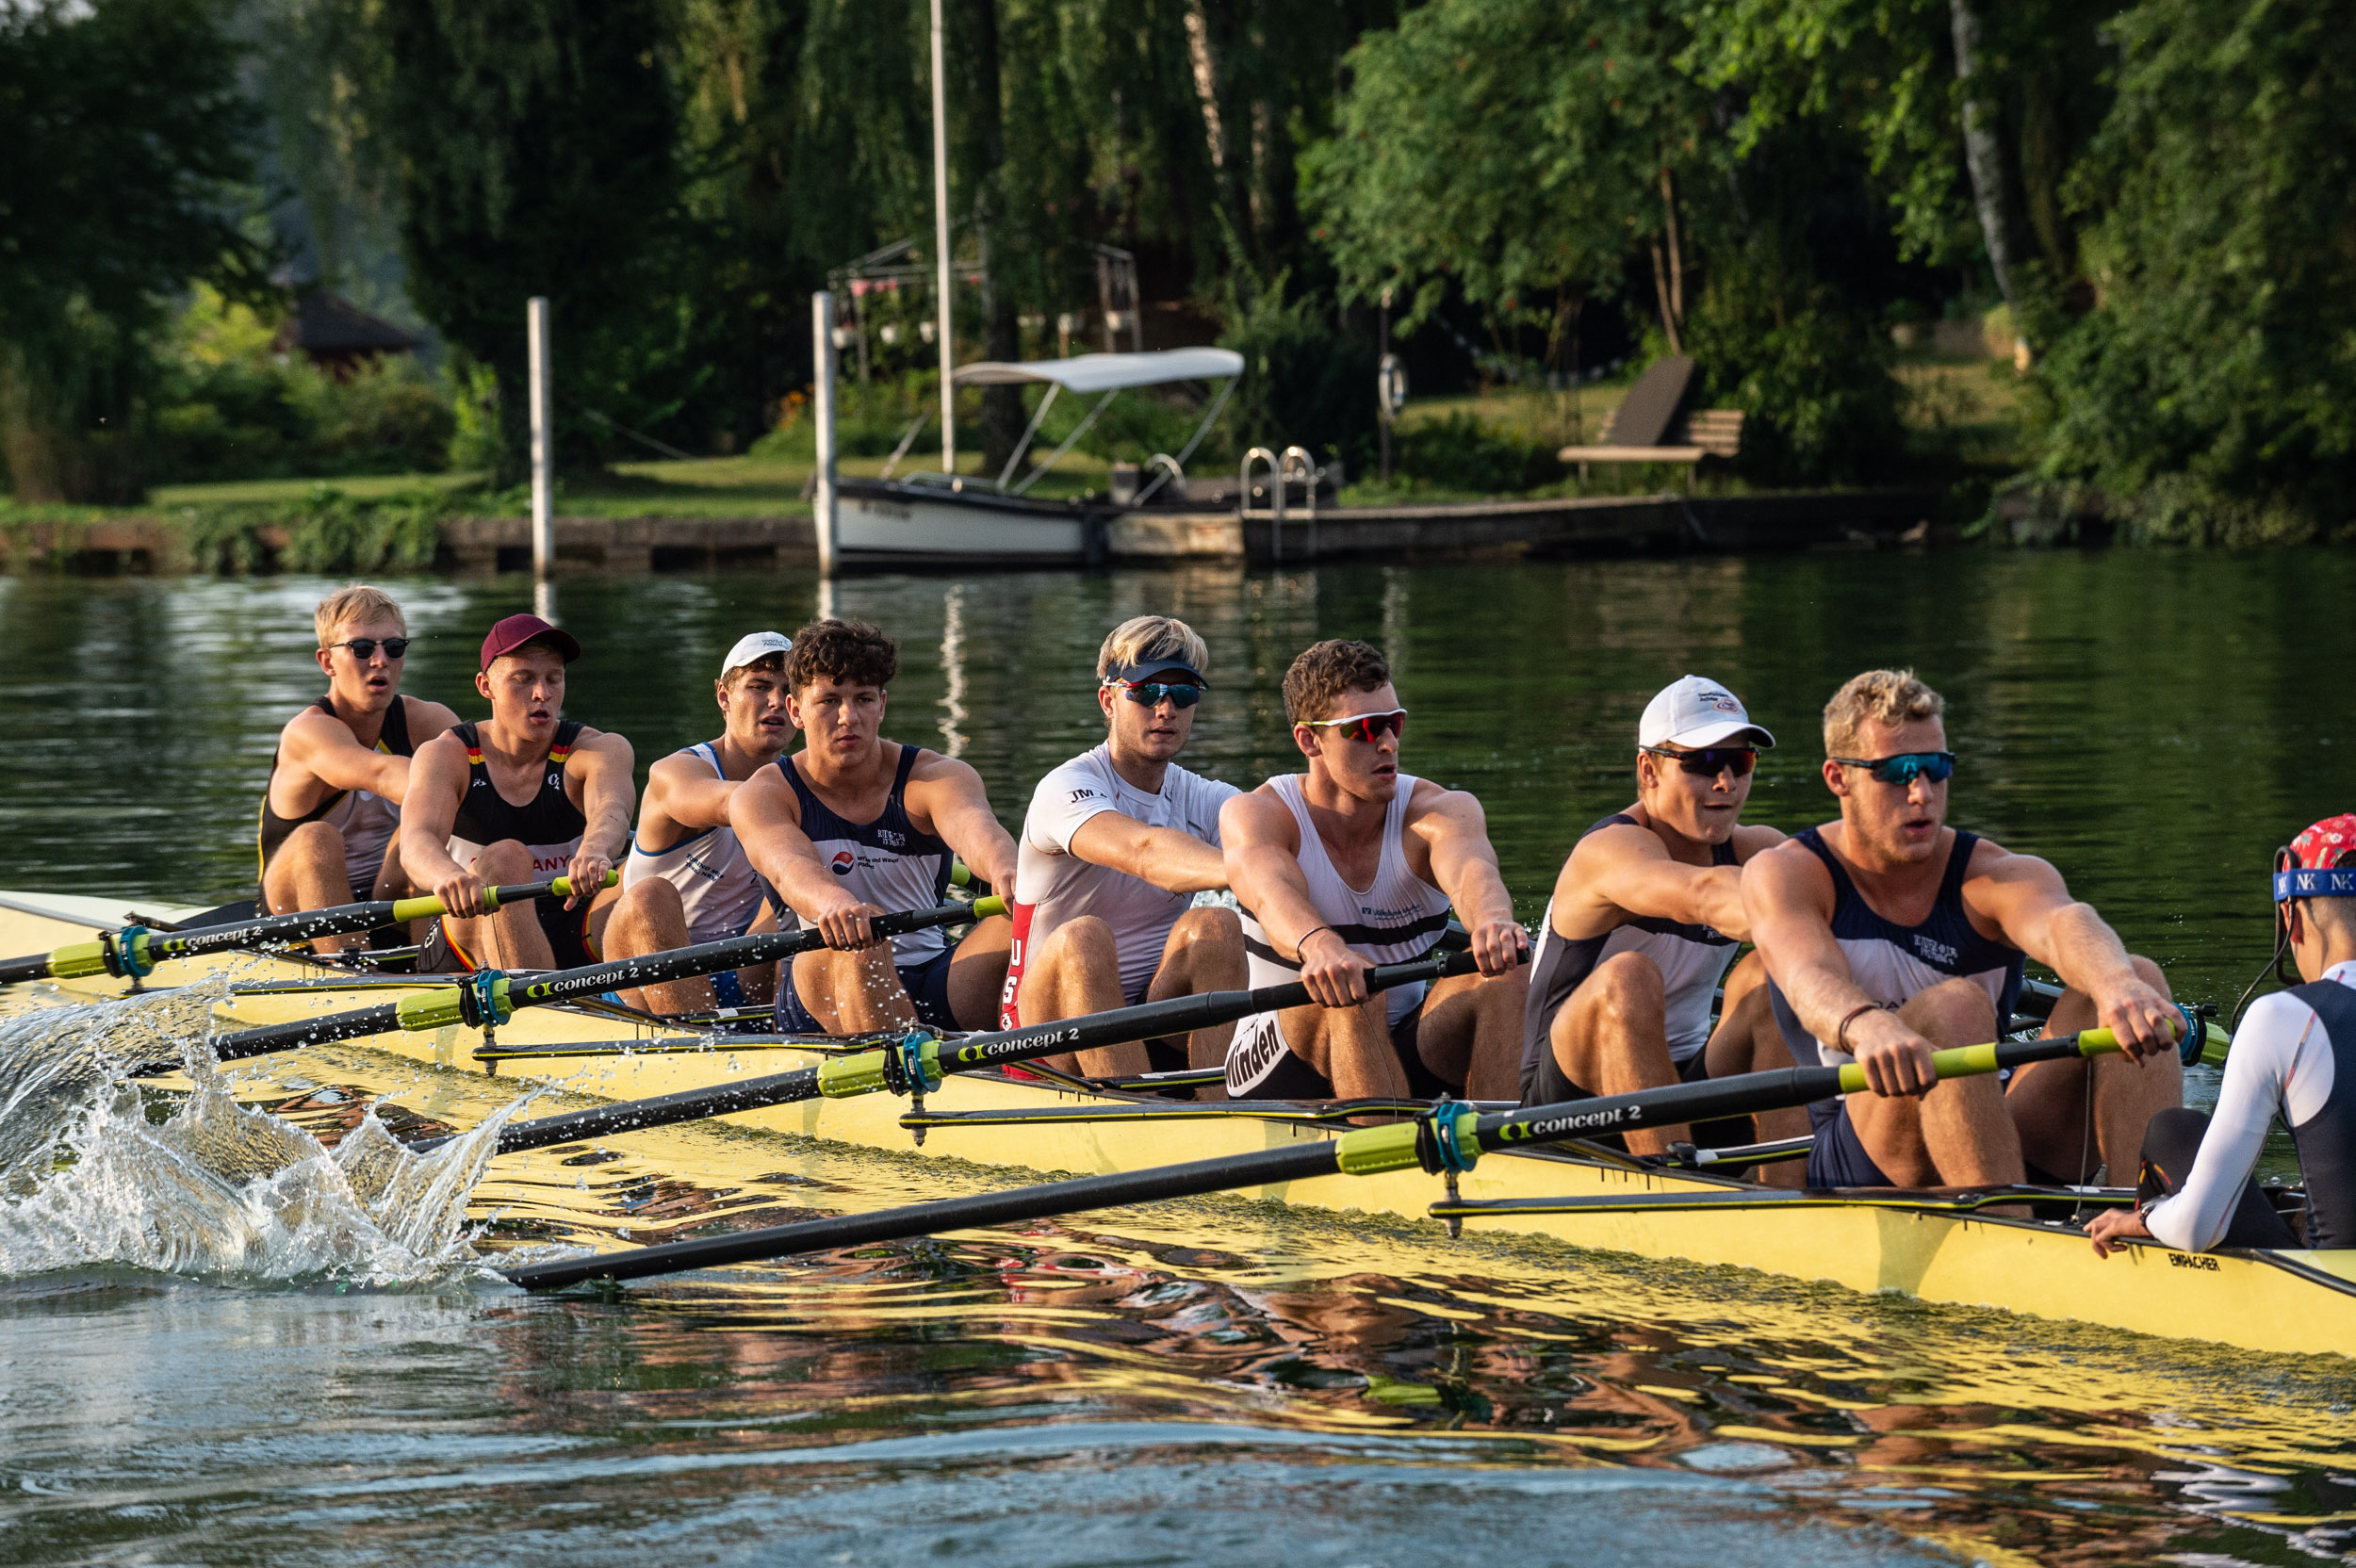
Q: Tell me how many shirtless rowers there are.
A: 0